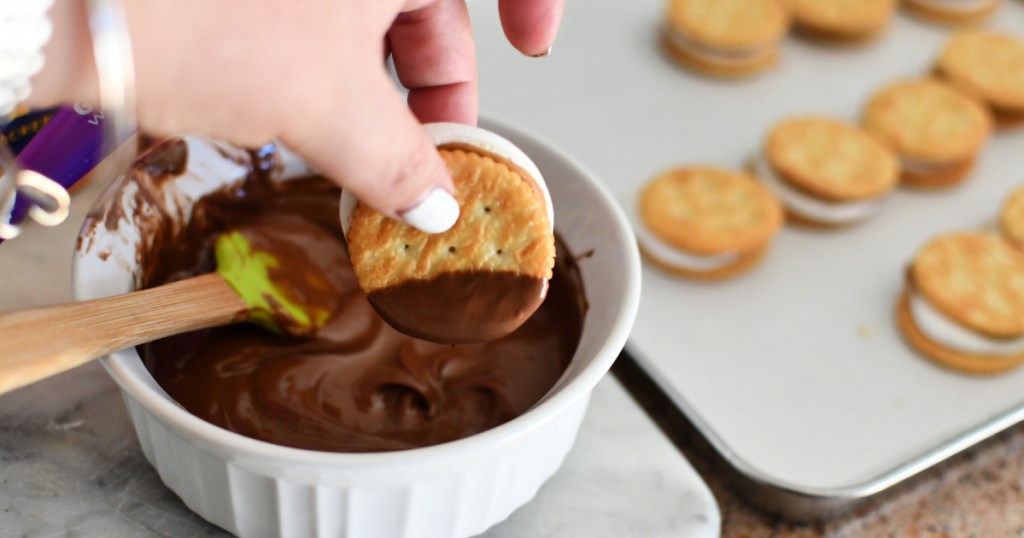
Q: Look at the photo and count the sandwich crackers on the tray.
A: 9